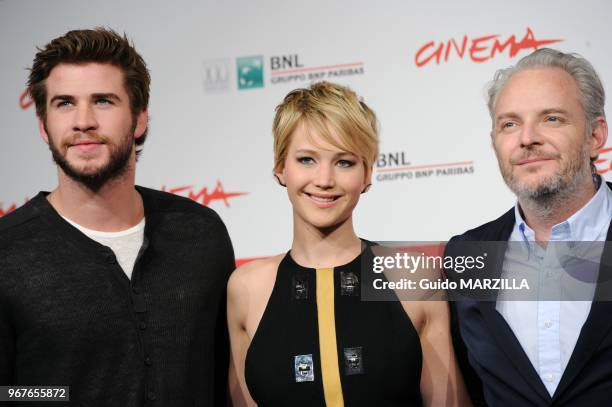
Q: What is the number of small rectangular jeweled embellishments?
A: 4